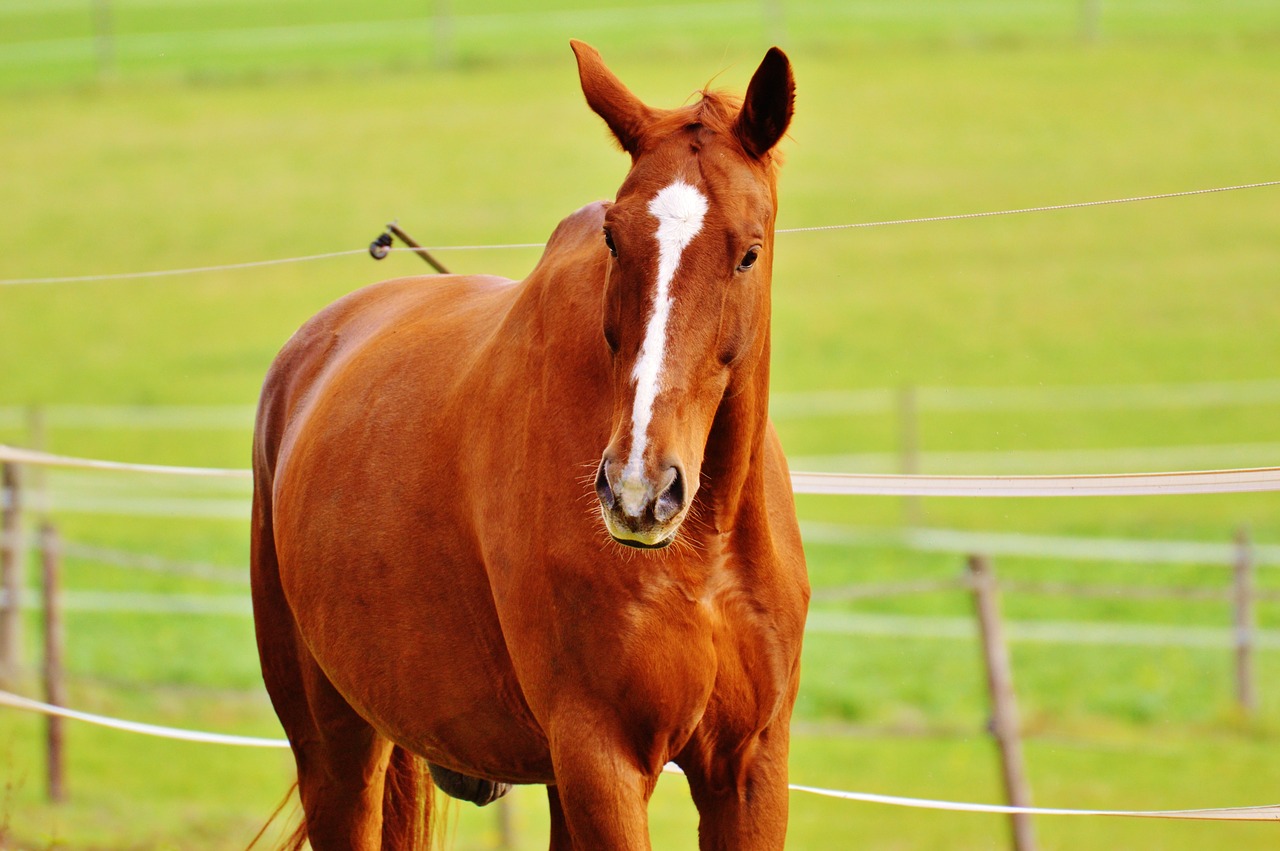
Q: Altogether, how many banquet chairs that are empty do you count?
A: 0